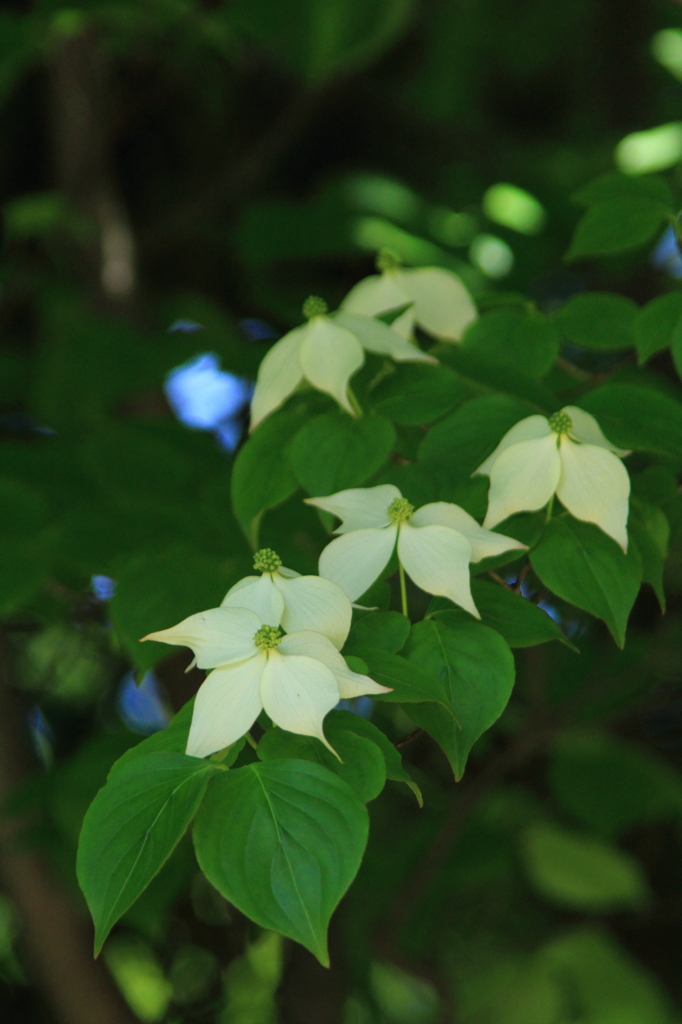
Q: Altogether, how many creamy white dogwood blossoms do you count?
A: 6